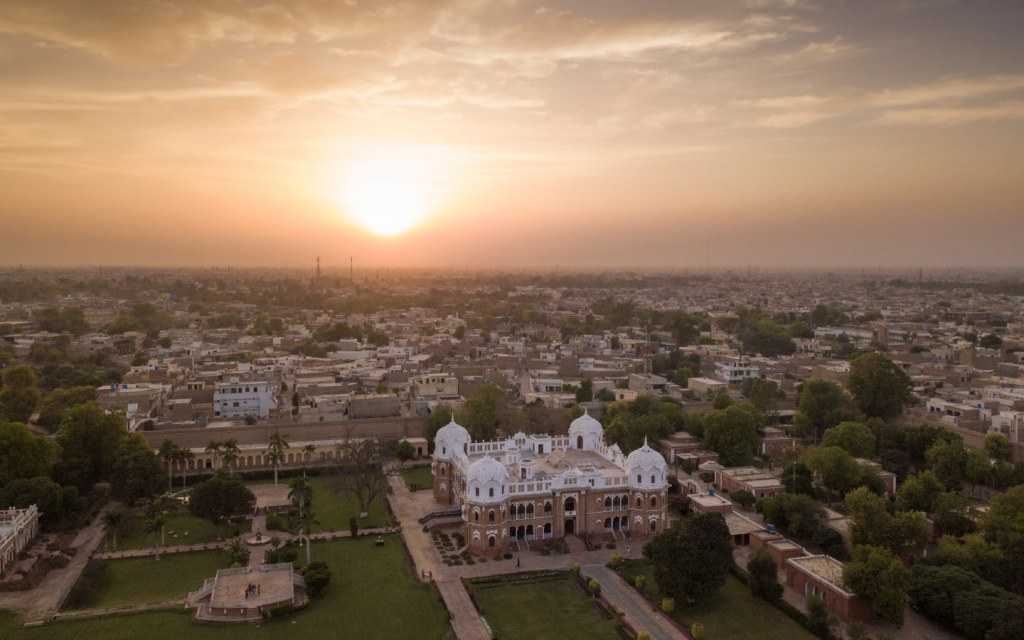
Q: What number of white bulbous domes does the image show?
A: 4